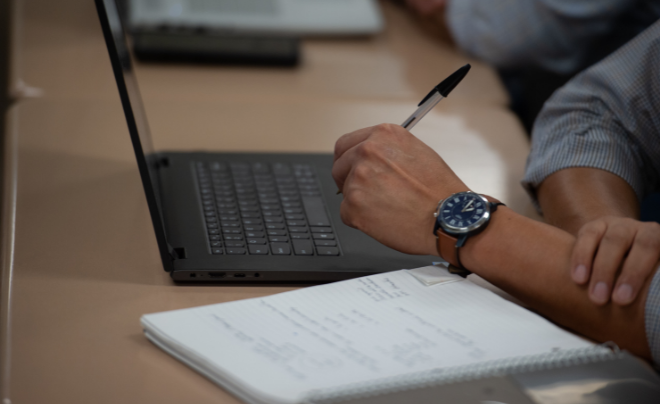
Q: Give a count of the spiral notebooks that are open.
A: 1